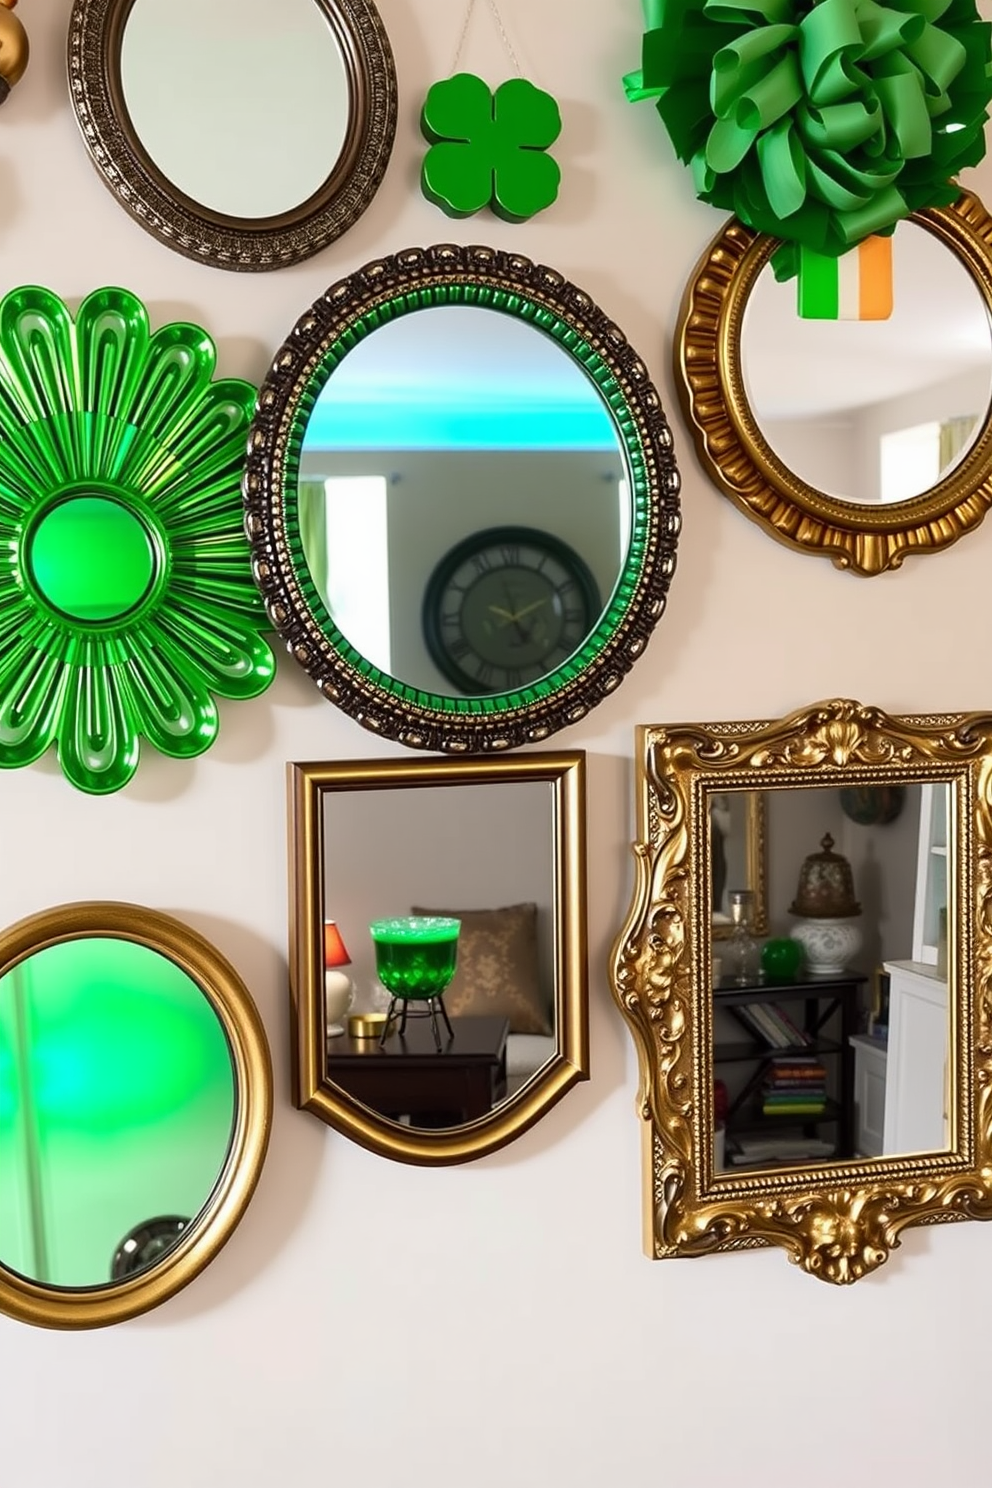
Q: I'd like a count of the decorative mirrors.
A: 7